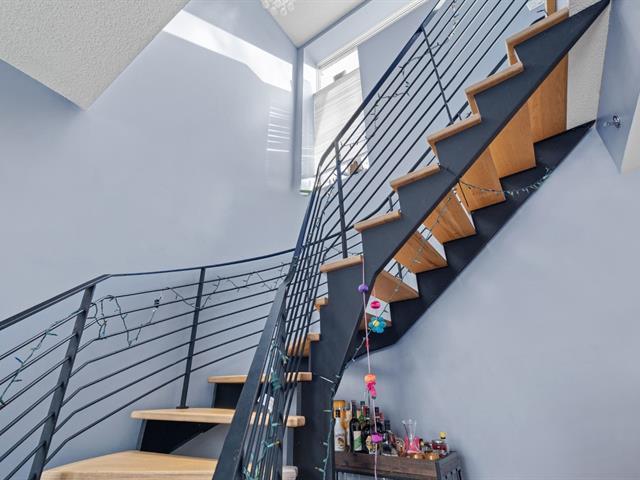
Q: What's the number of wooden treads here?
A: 11